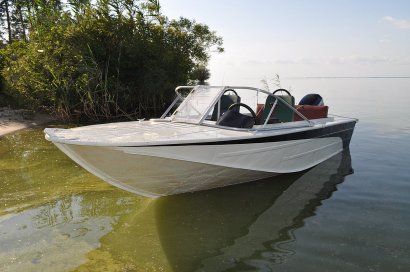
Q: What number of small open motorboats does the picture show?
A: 1